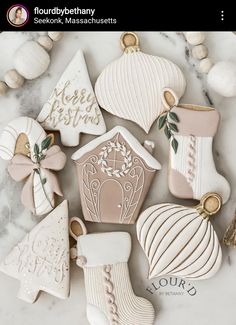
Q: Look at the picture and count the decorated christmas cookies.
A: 8